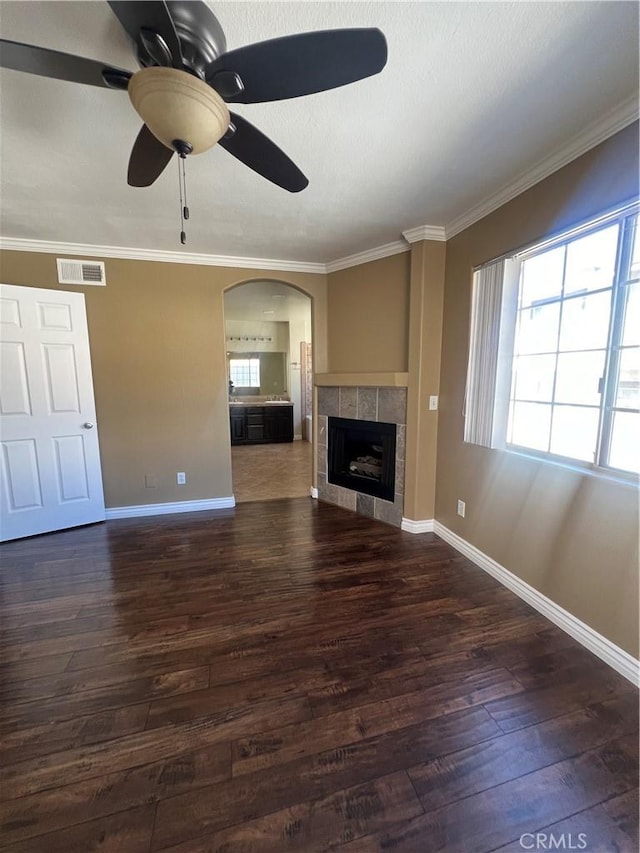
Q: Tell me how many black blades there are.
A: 5